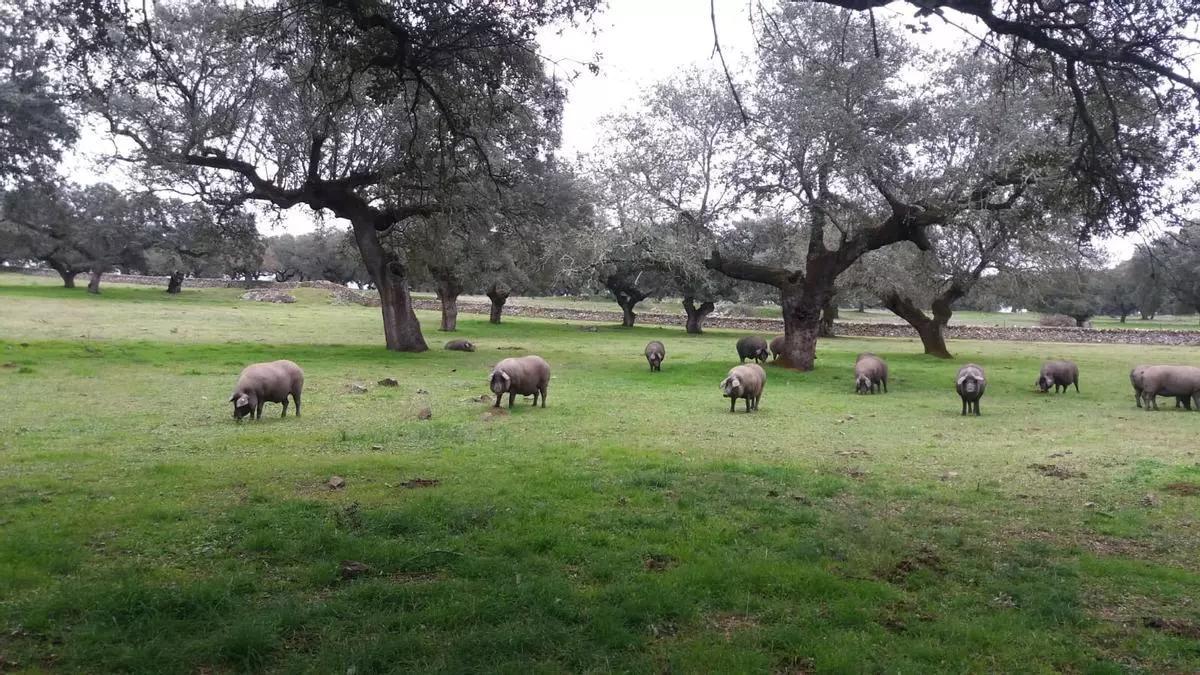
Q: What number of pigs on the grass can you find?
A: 12